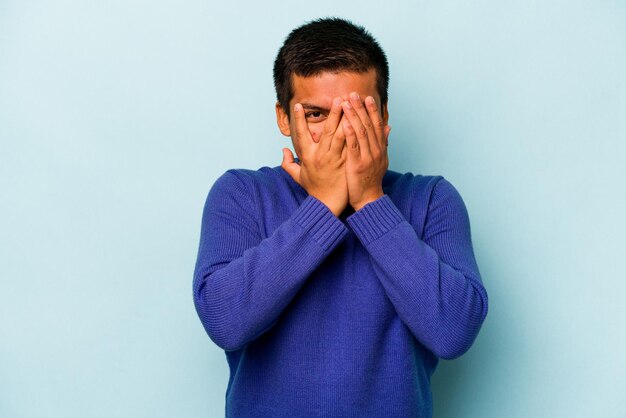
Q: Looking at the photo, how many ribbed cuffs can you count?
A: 2